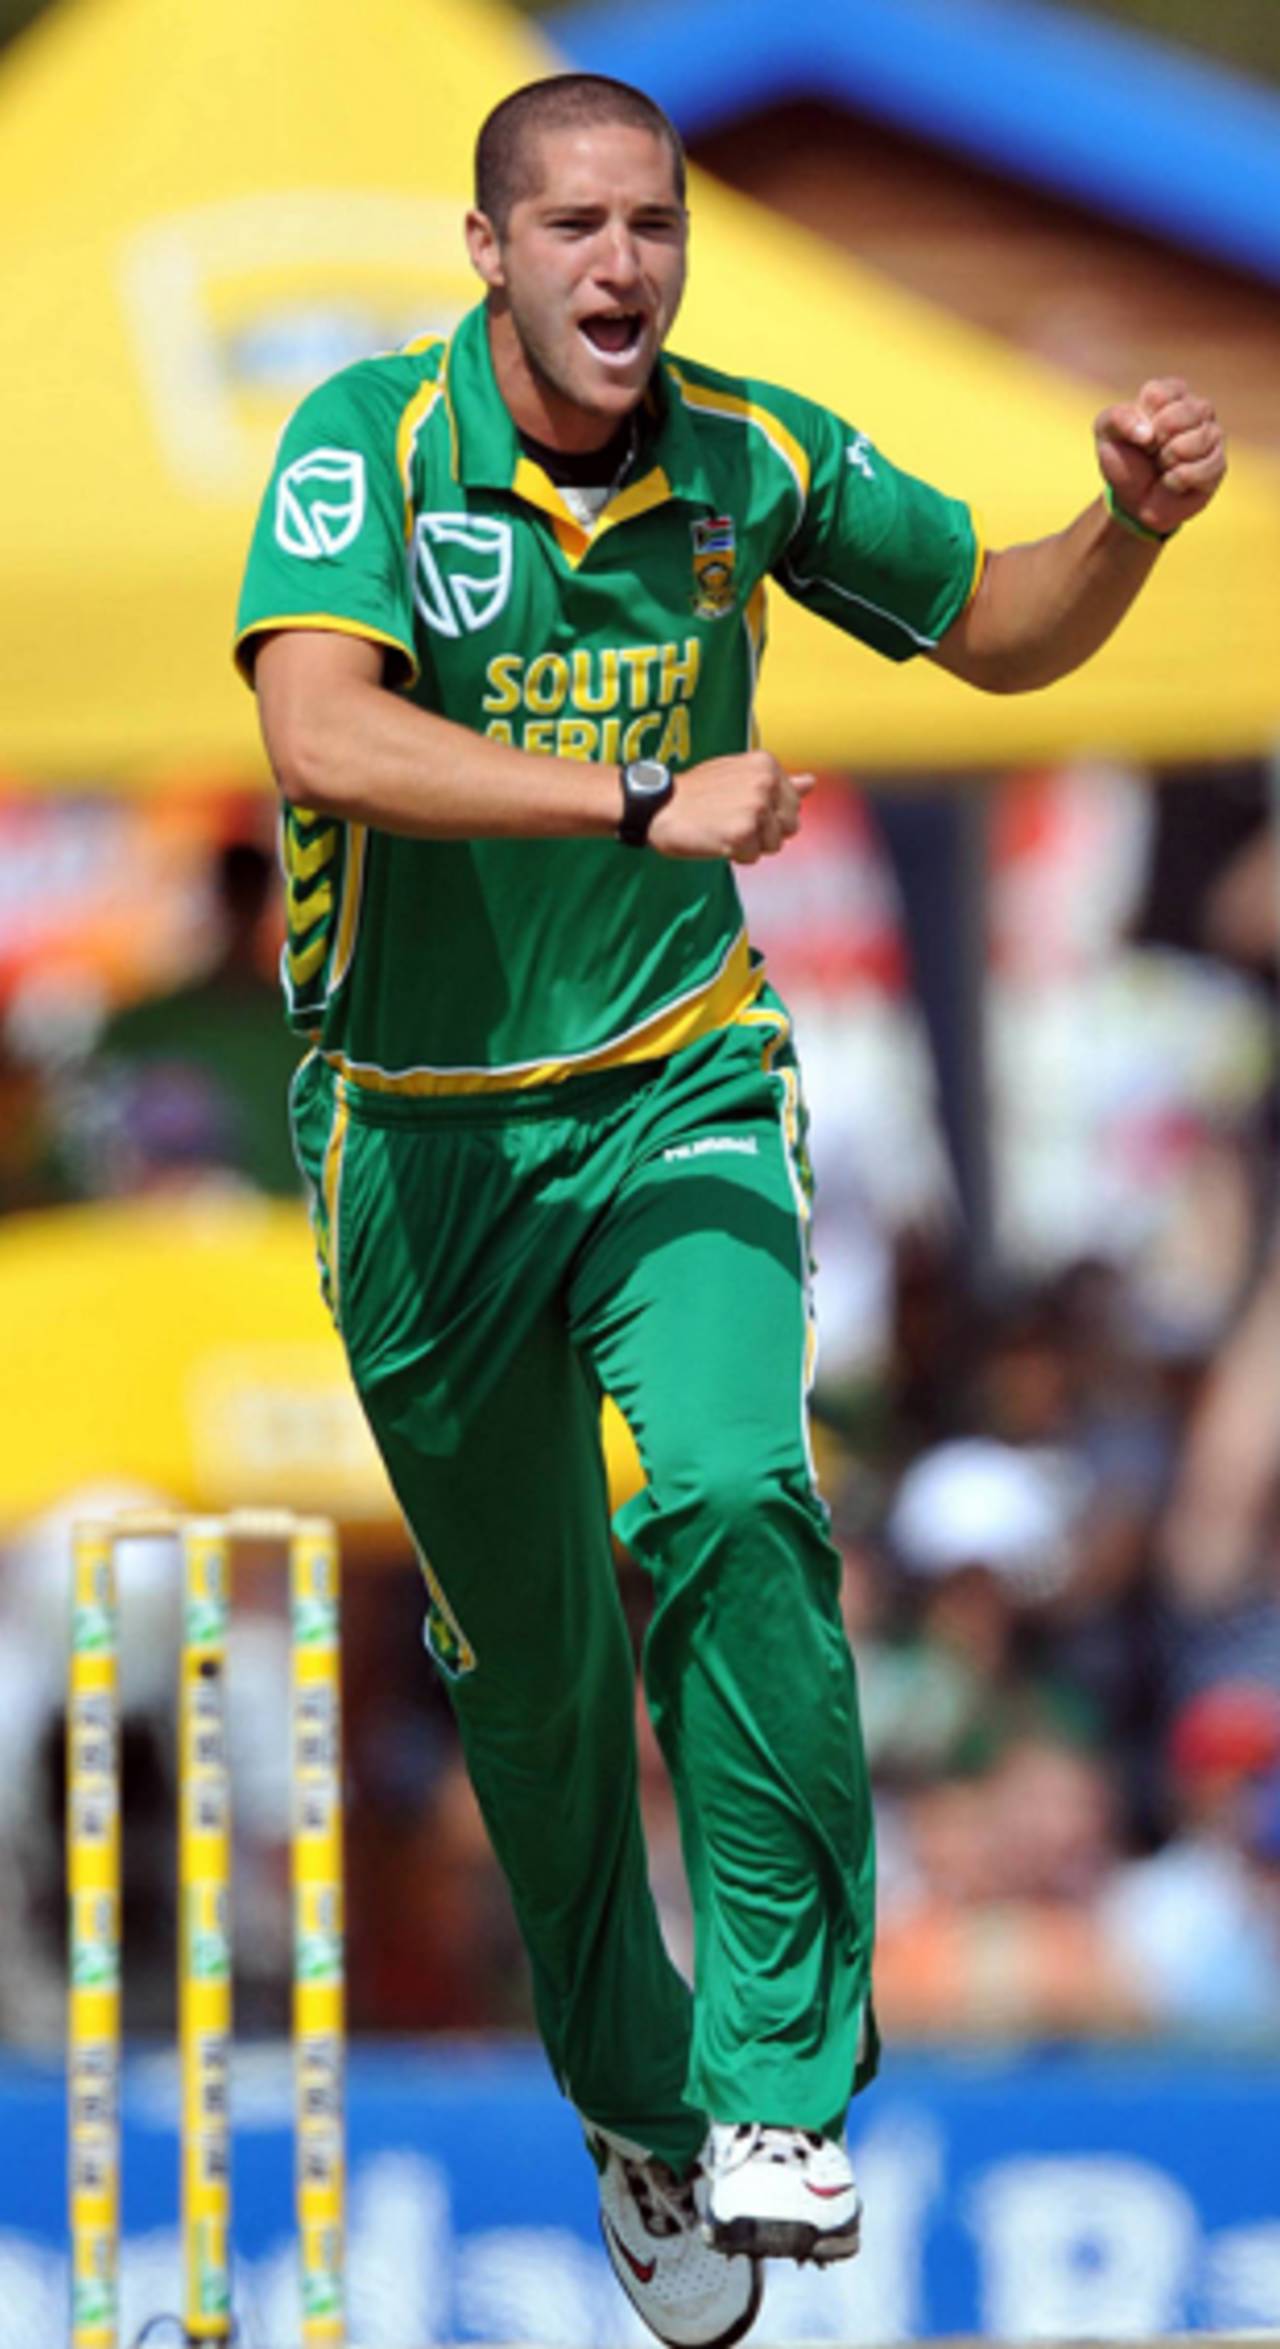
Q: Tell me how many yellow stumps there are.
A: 3